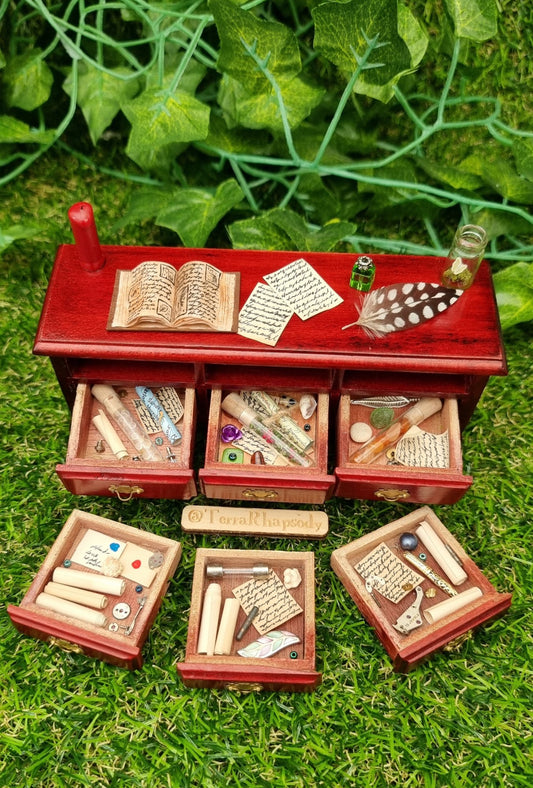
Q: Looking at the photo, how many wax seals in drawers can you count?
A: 2